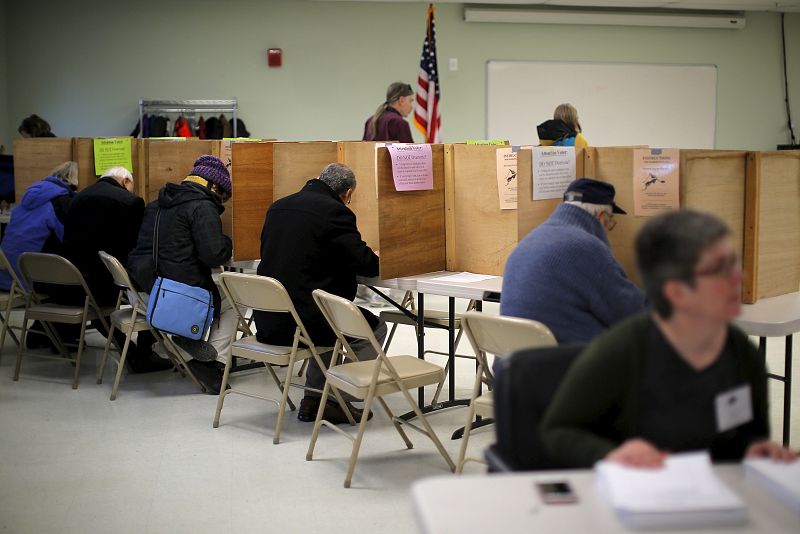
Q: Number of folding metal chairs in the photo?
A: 7